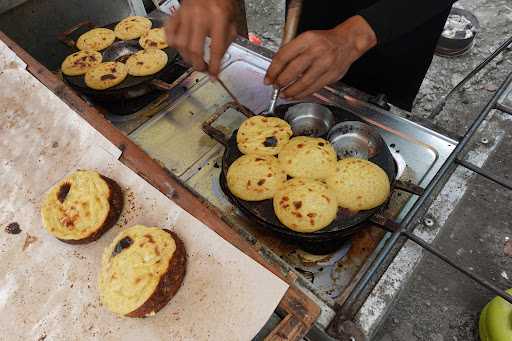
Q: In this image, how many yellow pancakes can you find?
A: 13